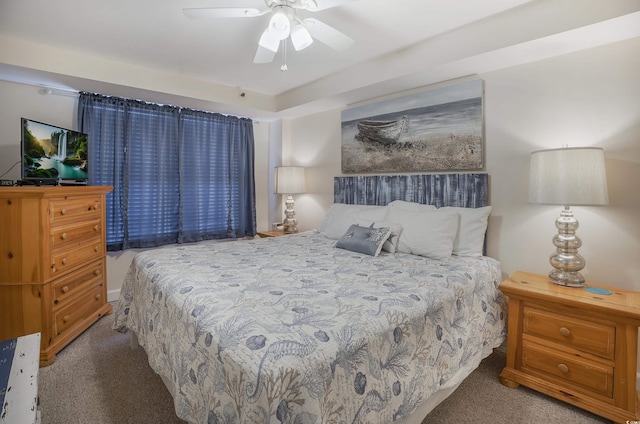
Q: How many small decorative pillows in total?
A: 2